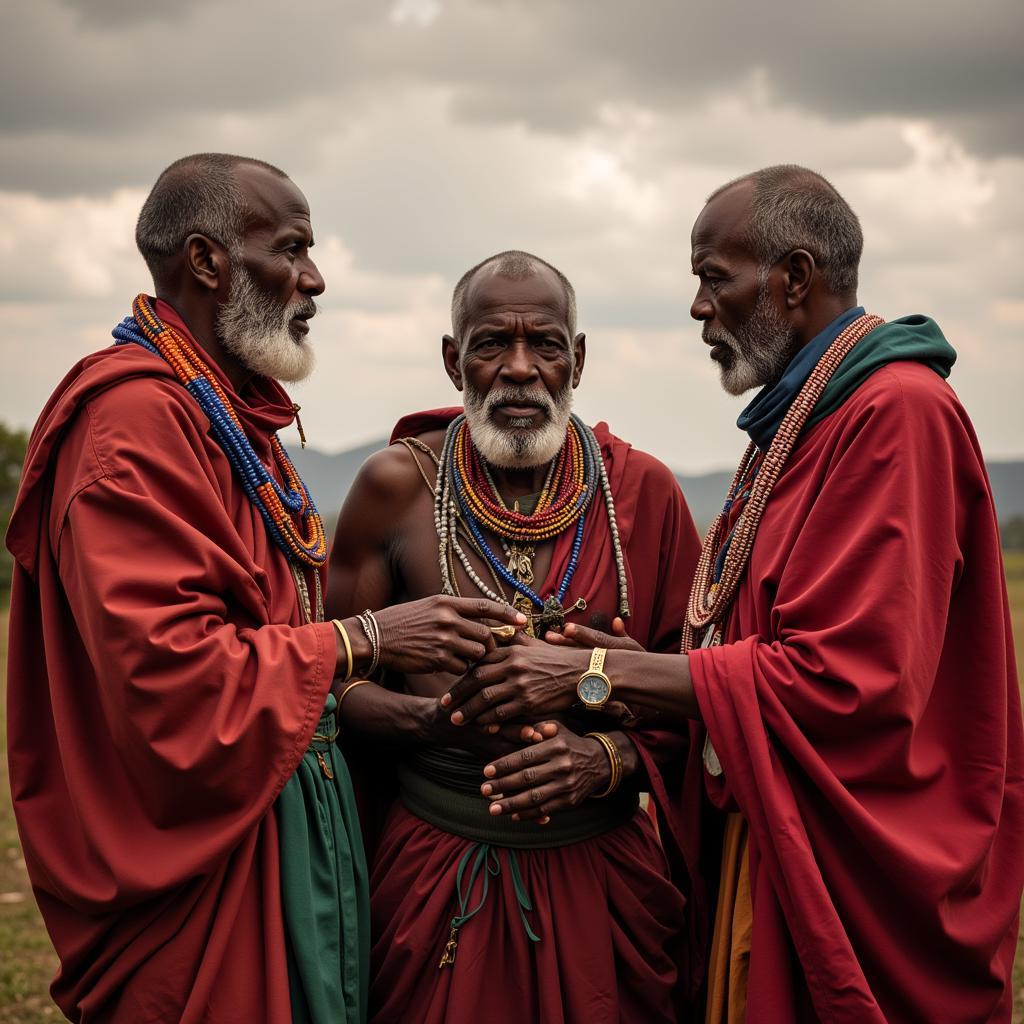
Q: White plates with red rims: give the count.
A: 0